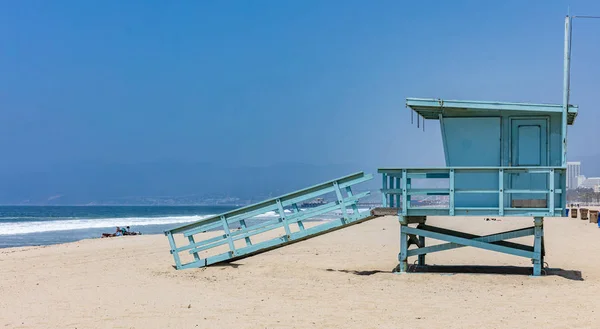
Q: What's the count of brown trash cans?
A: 3